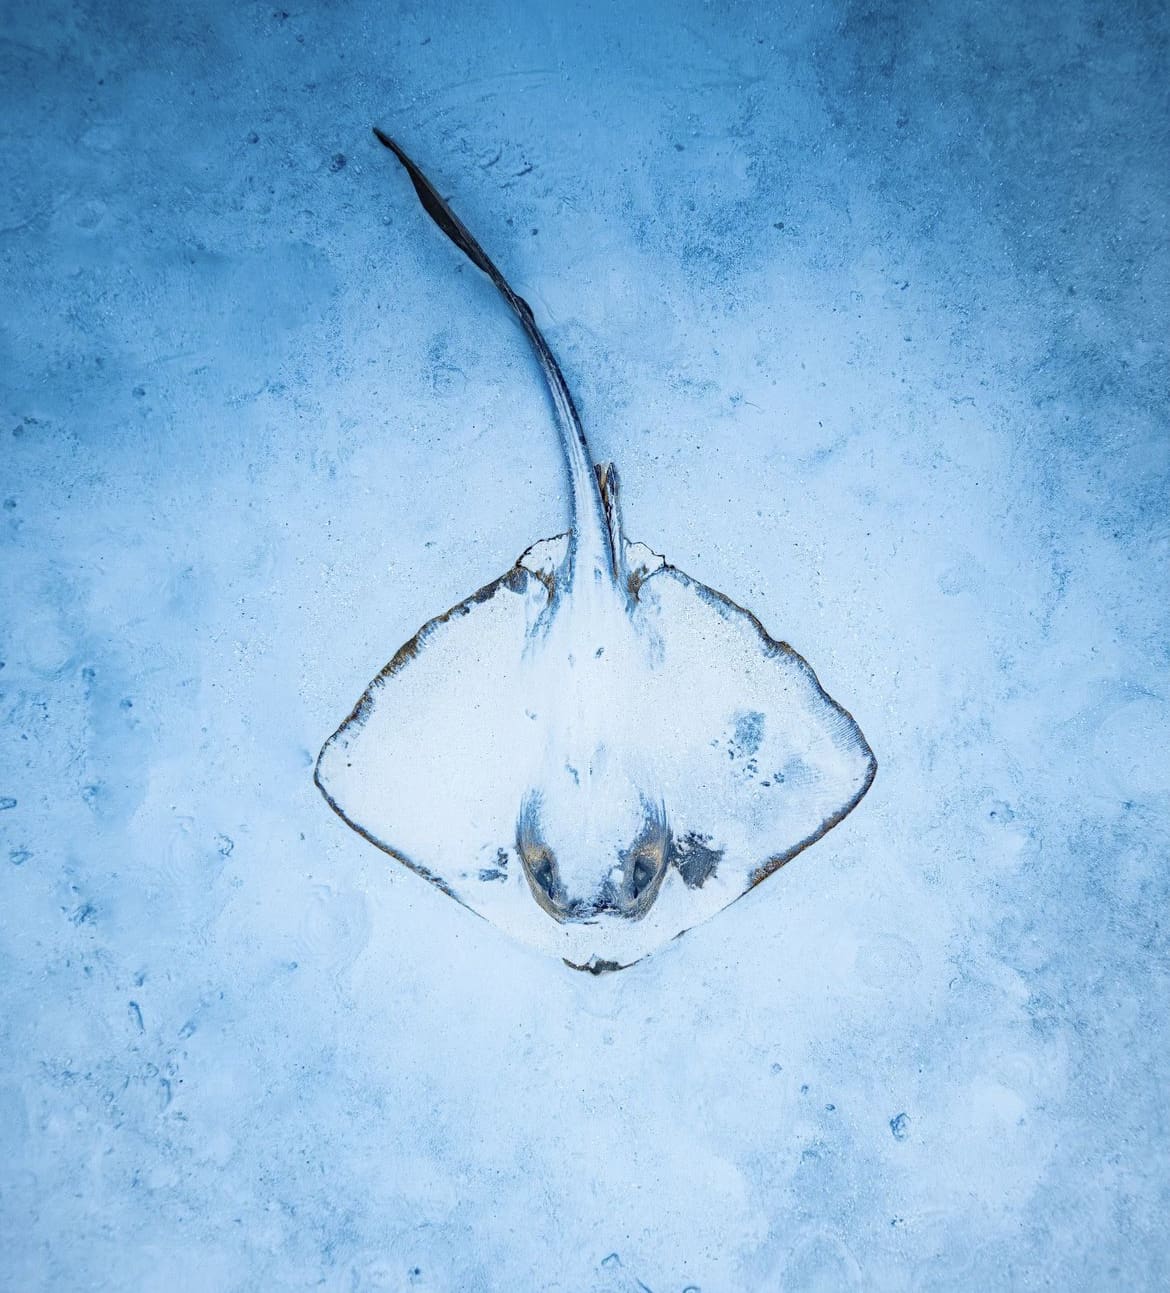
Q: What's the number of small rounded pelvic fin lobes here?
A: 2